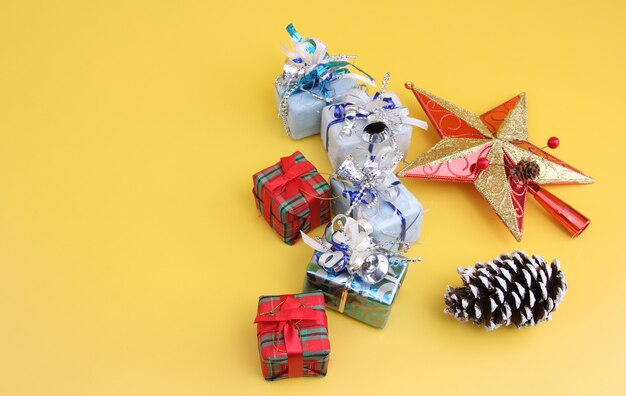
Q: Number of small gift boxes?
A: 6